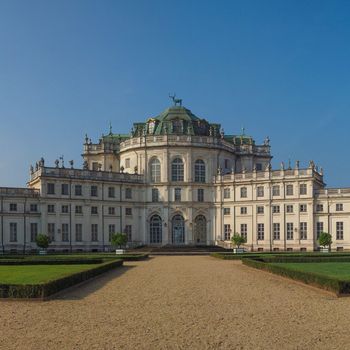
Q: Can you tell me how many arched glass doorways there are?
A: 3